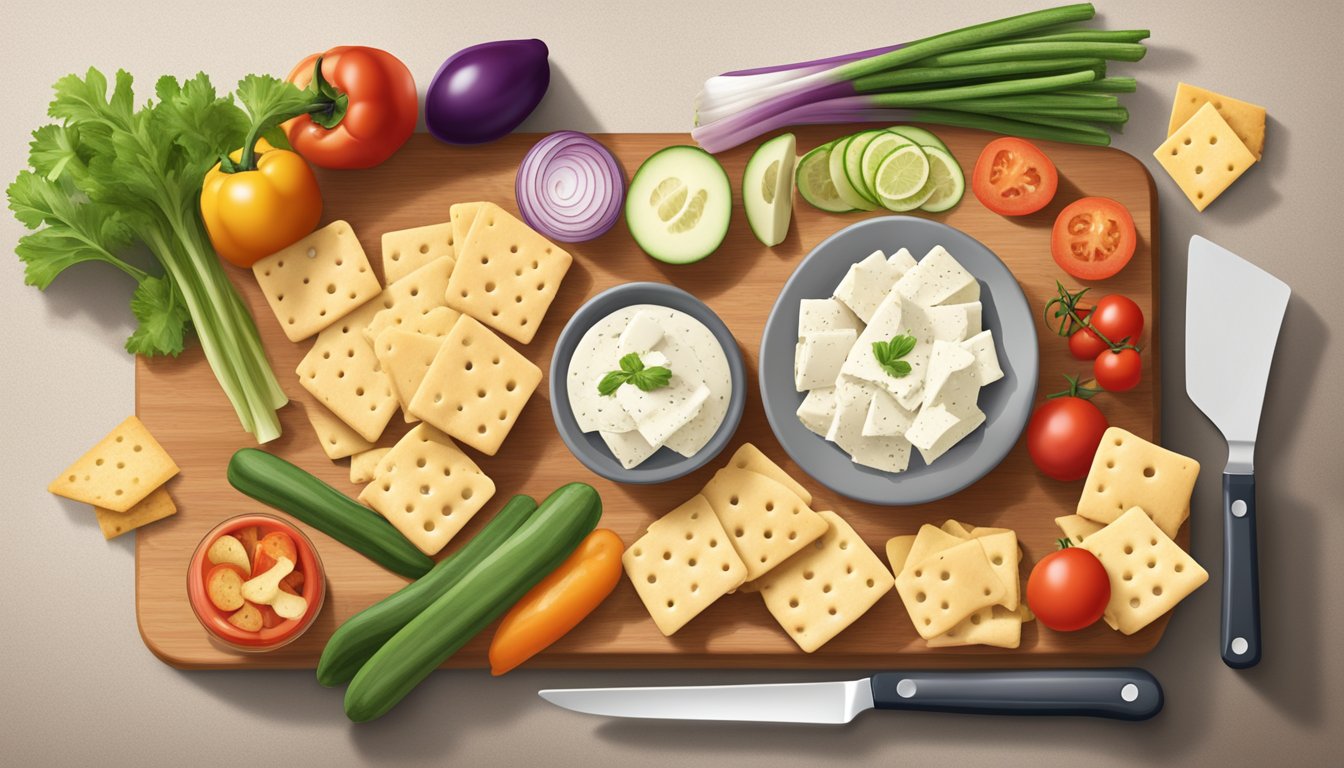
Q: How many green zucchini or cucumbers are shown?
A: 3